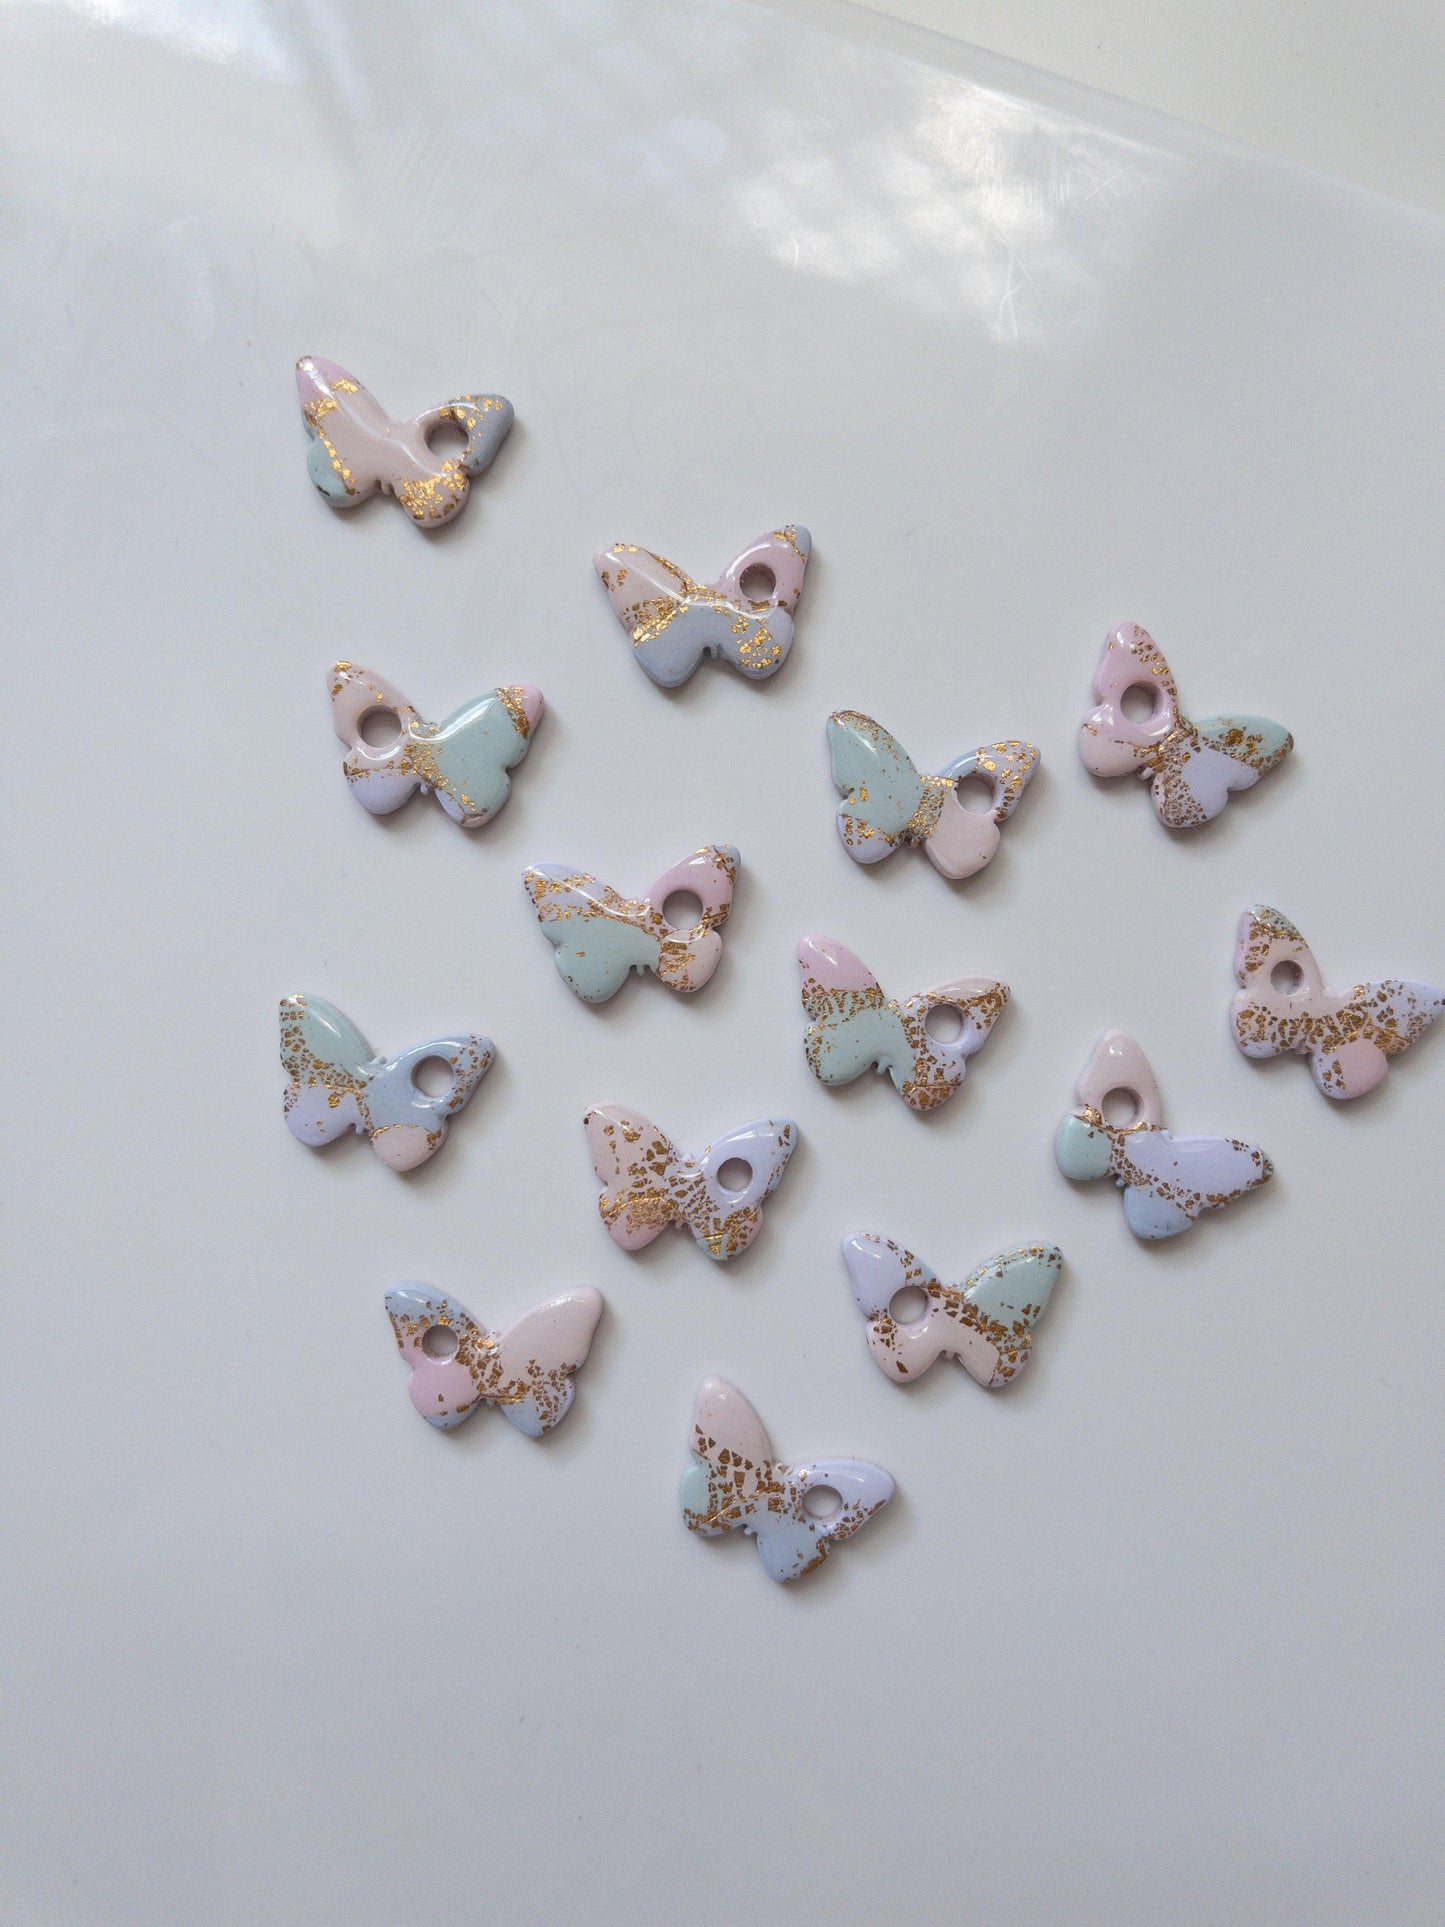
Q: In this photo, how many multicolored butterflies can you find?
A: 14